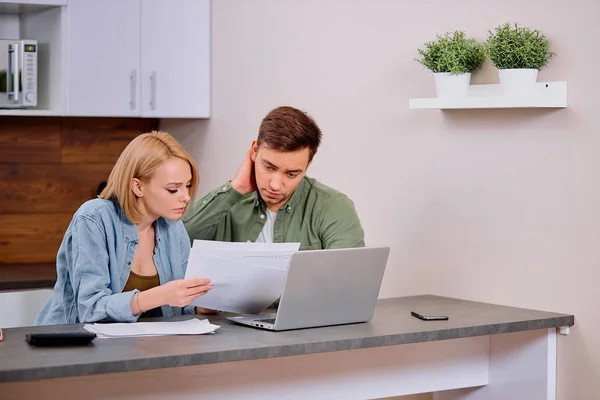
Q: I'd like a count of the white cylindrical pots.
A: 2